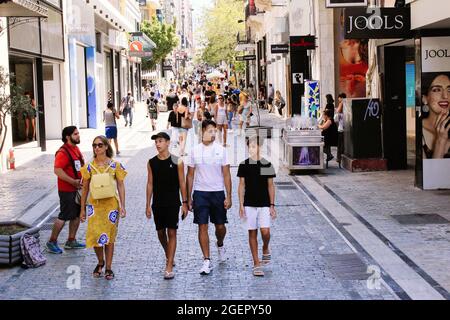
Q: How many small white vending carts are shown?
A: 1